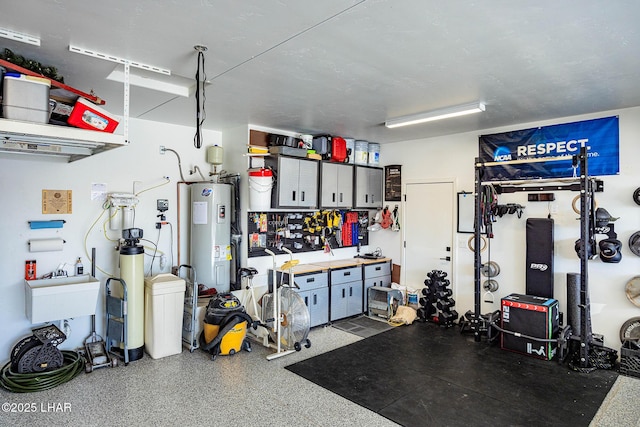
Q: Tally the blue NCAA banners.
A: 1